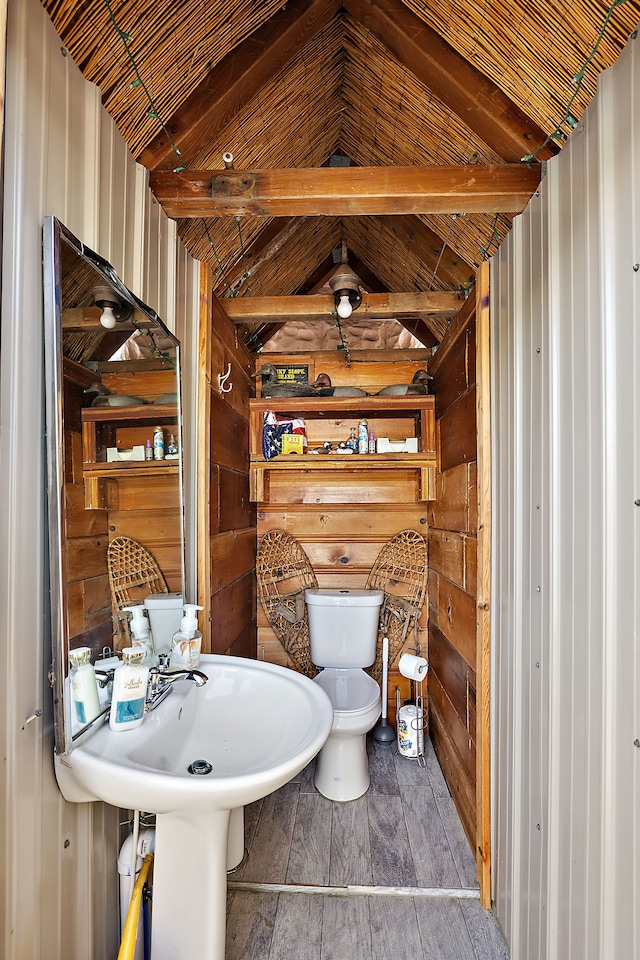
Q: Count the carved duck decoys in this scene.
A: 3